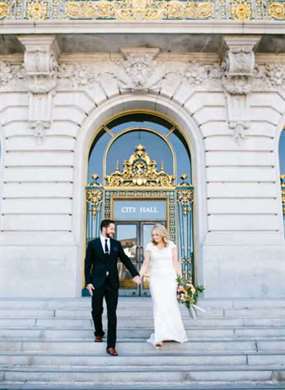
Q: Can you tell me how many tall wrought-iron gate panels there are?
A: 2